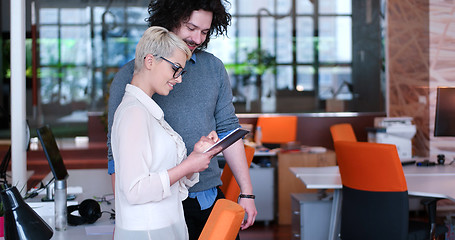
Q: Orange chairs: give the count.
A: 5